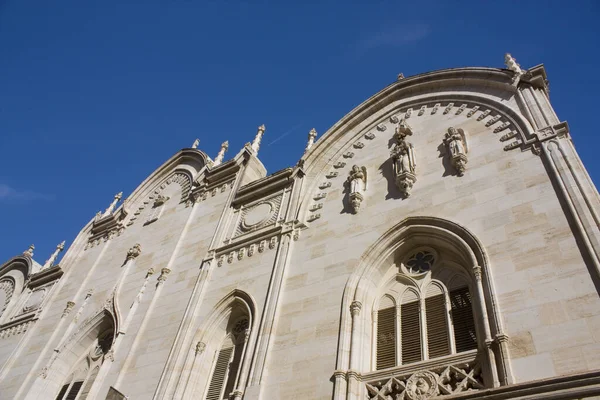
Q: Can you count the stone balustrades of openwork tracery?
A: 1